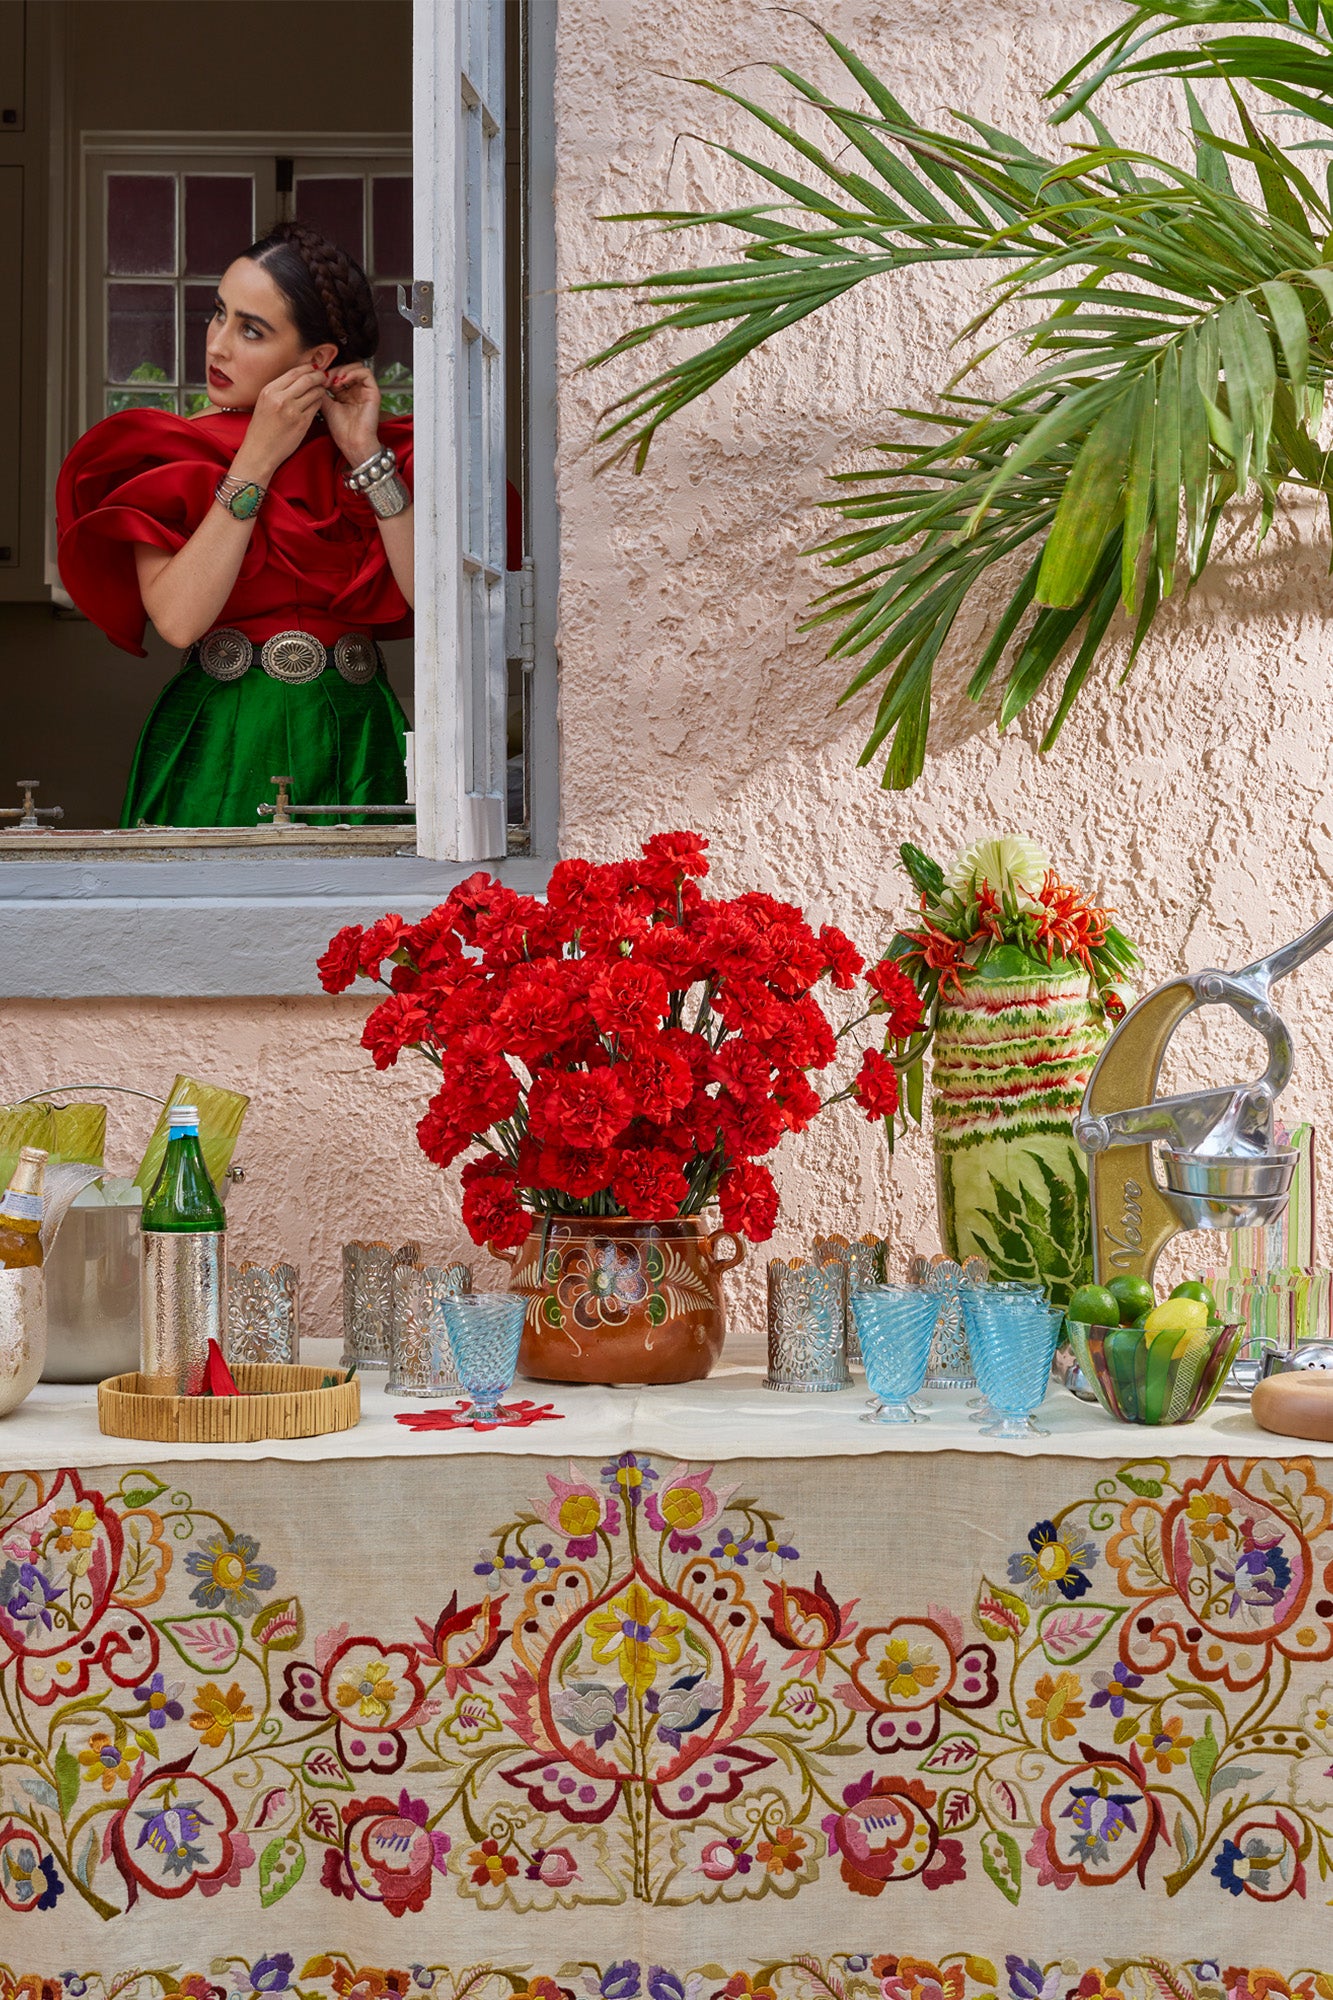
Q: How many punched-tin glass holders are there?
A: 6